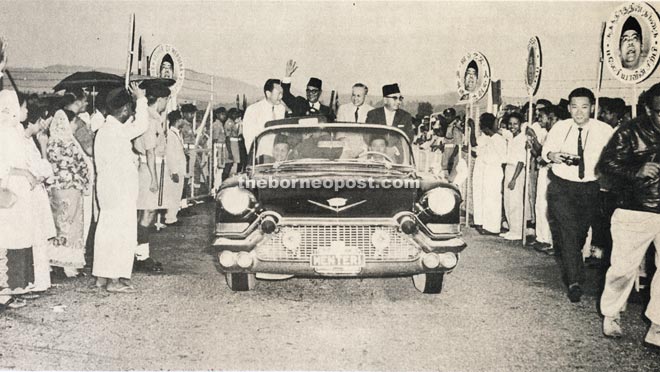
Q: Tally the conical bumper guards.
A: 2